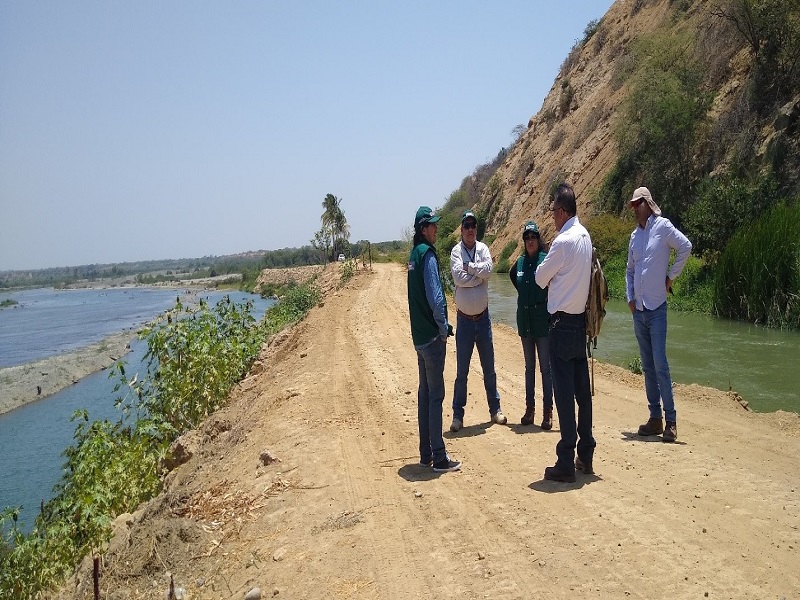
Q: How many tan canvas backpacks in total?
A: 1